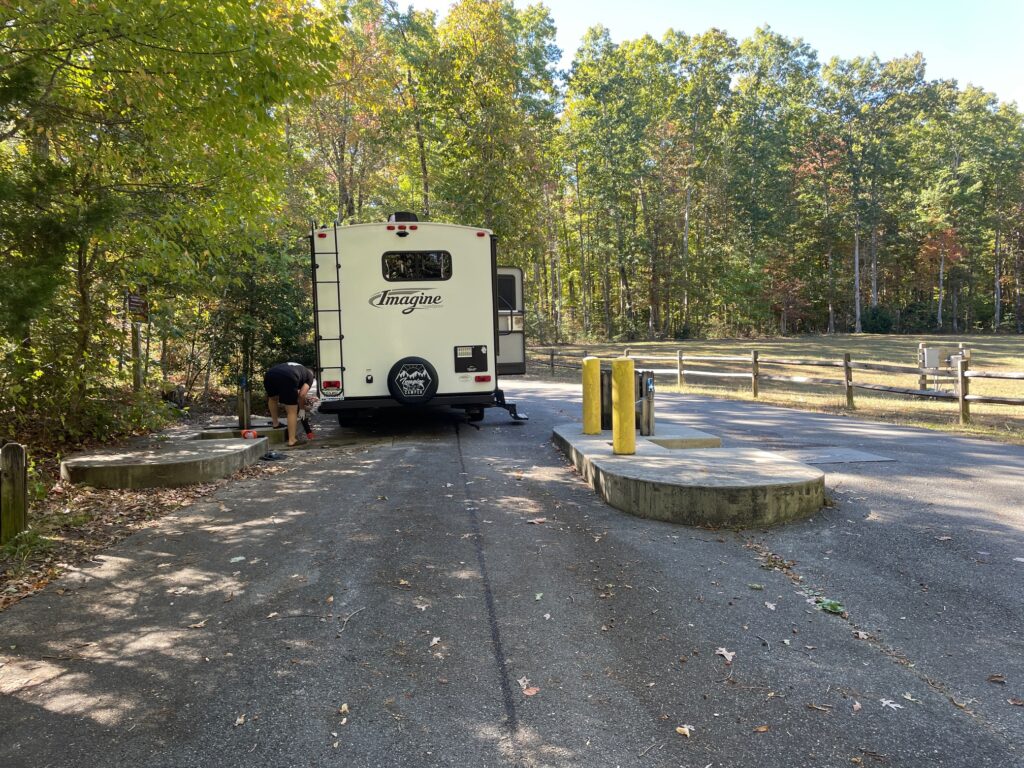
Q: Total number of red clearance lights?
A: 5